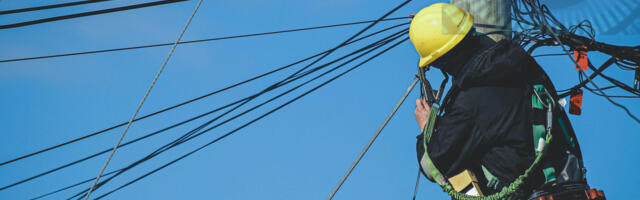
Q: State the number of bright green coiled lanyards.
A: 1